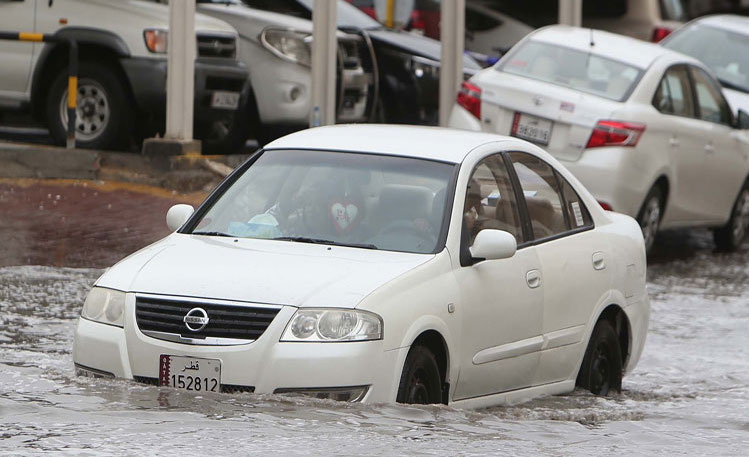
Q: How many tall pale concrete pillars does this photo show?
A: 4